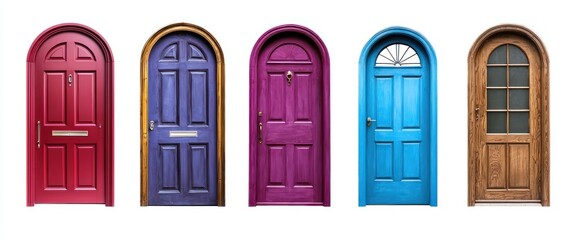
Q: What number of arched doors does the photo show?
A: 5